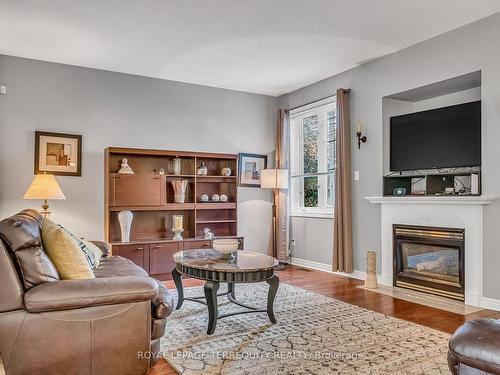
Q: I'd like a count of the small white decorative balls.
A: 3